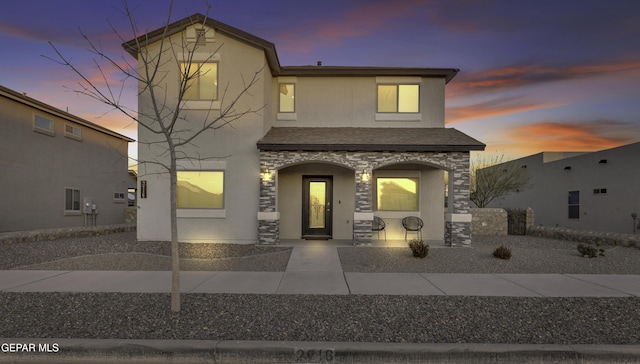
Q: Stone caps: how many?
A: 3